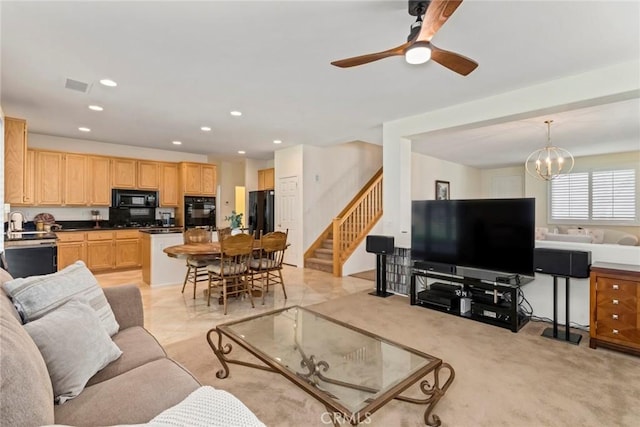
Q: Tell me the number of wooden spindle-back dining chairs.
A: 4